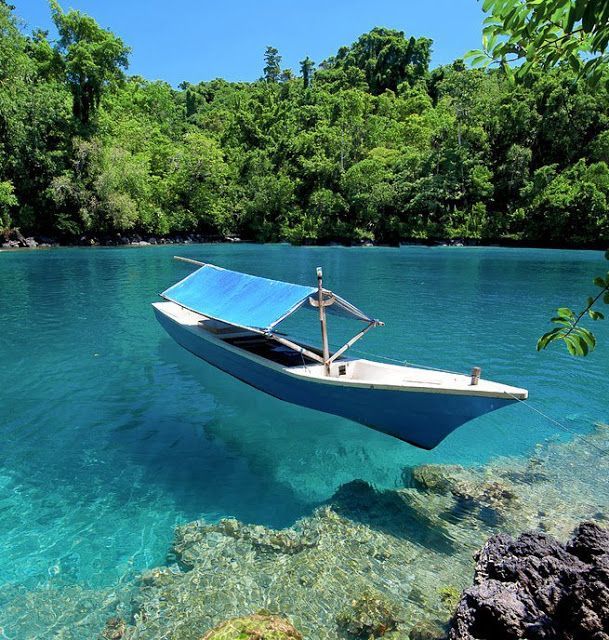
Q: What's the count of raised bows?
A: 1